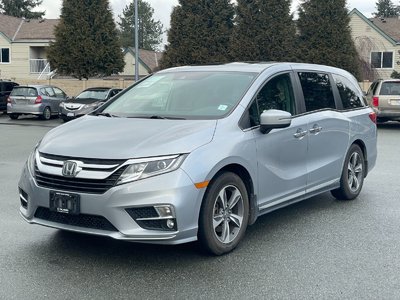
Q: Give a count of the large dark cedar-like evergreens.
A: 4